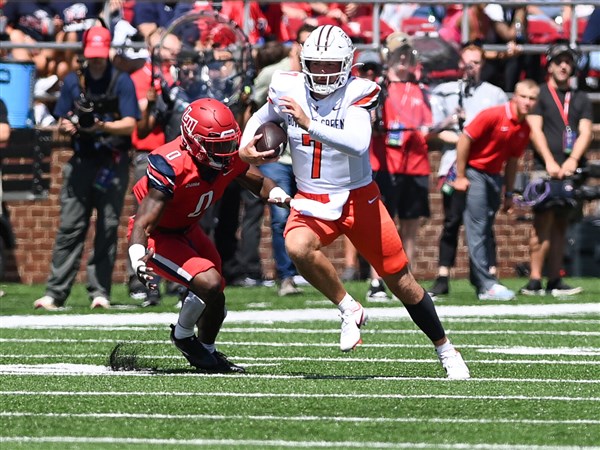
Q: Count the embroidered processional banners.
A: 0